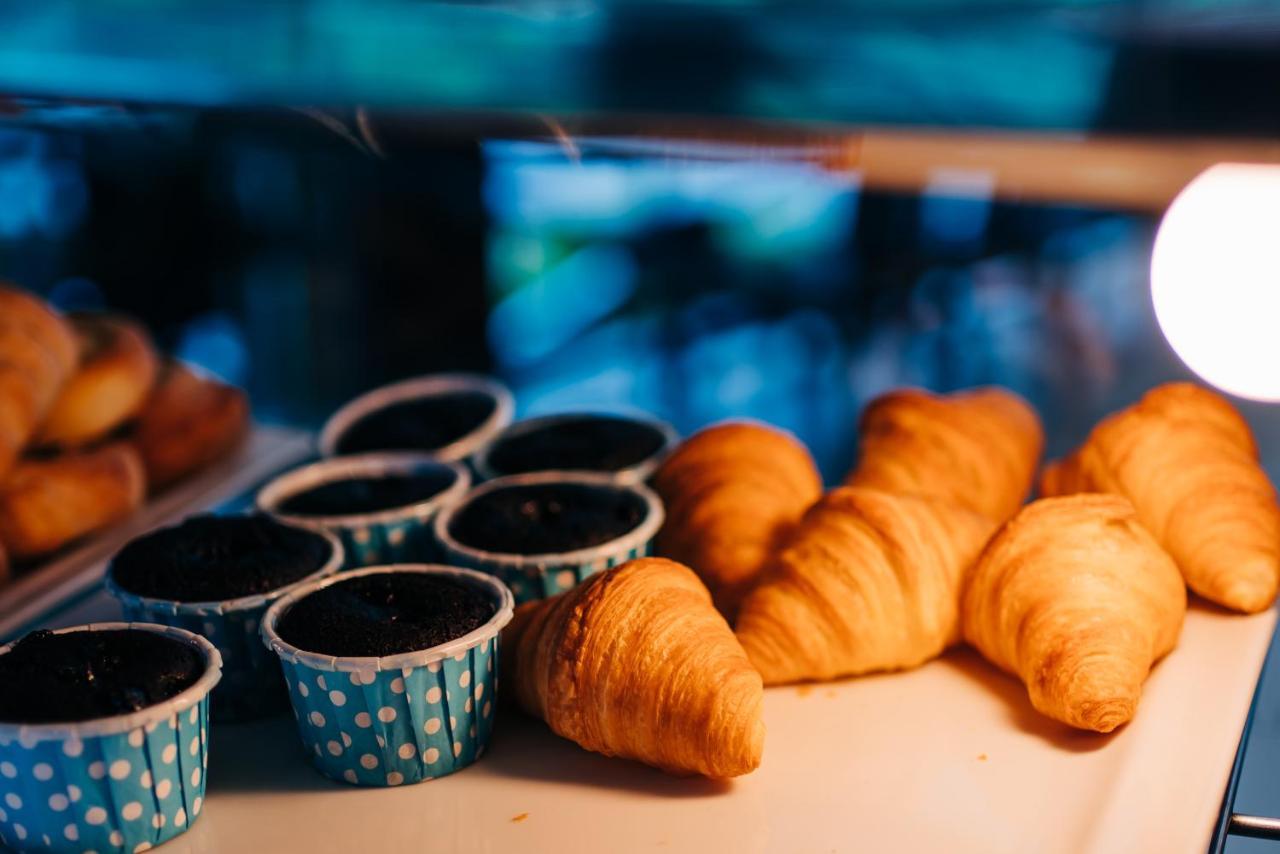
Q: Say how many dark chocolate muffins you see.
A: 7